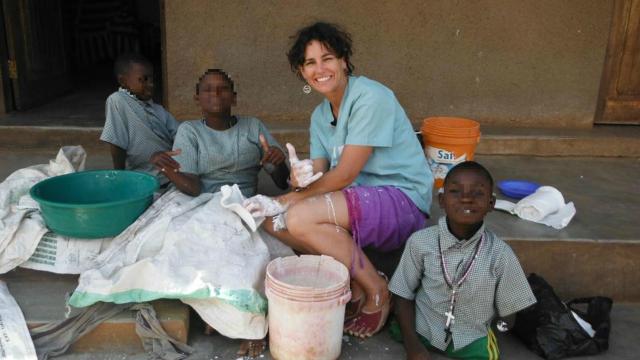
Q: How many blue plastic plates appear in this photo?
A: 1